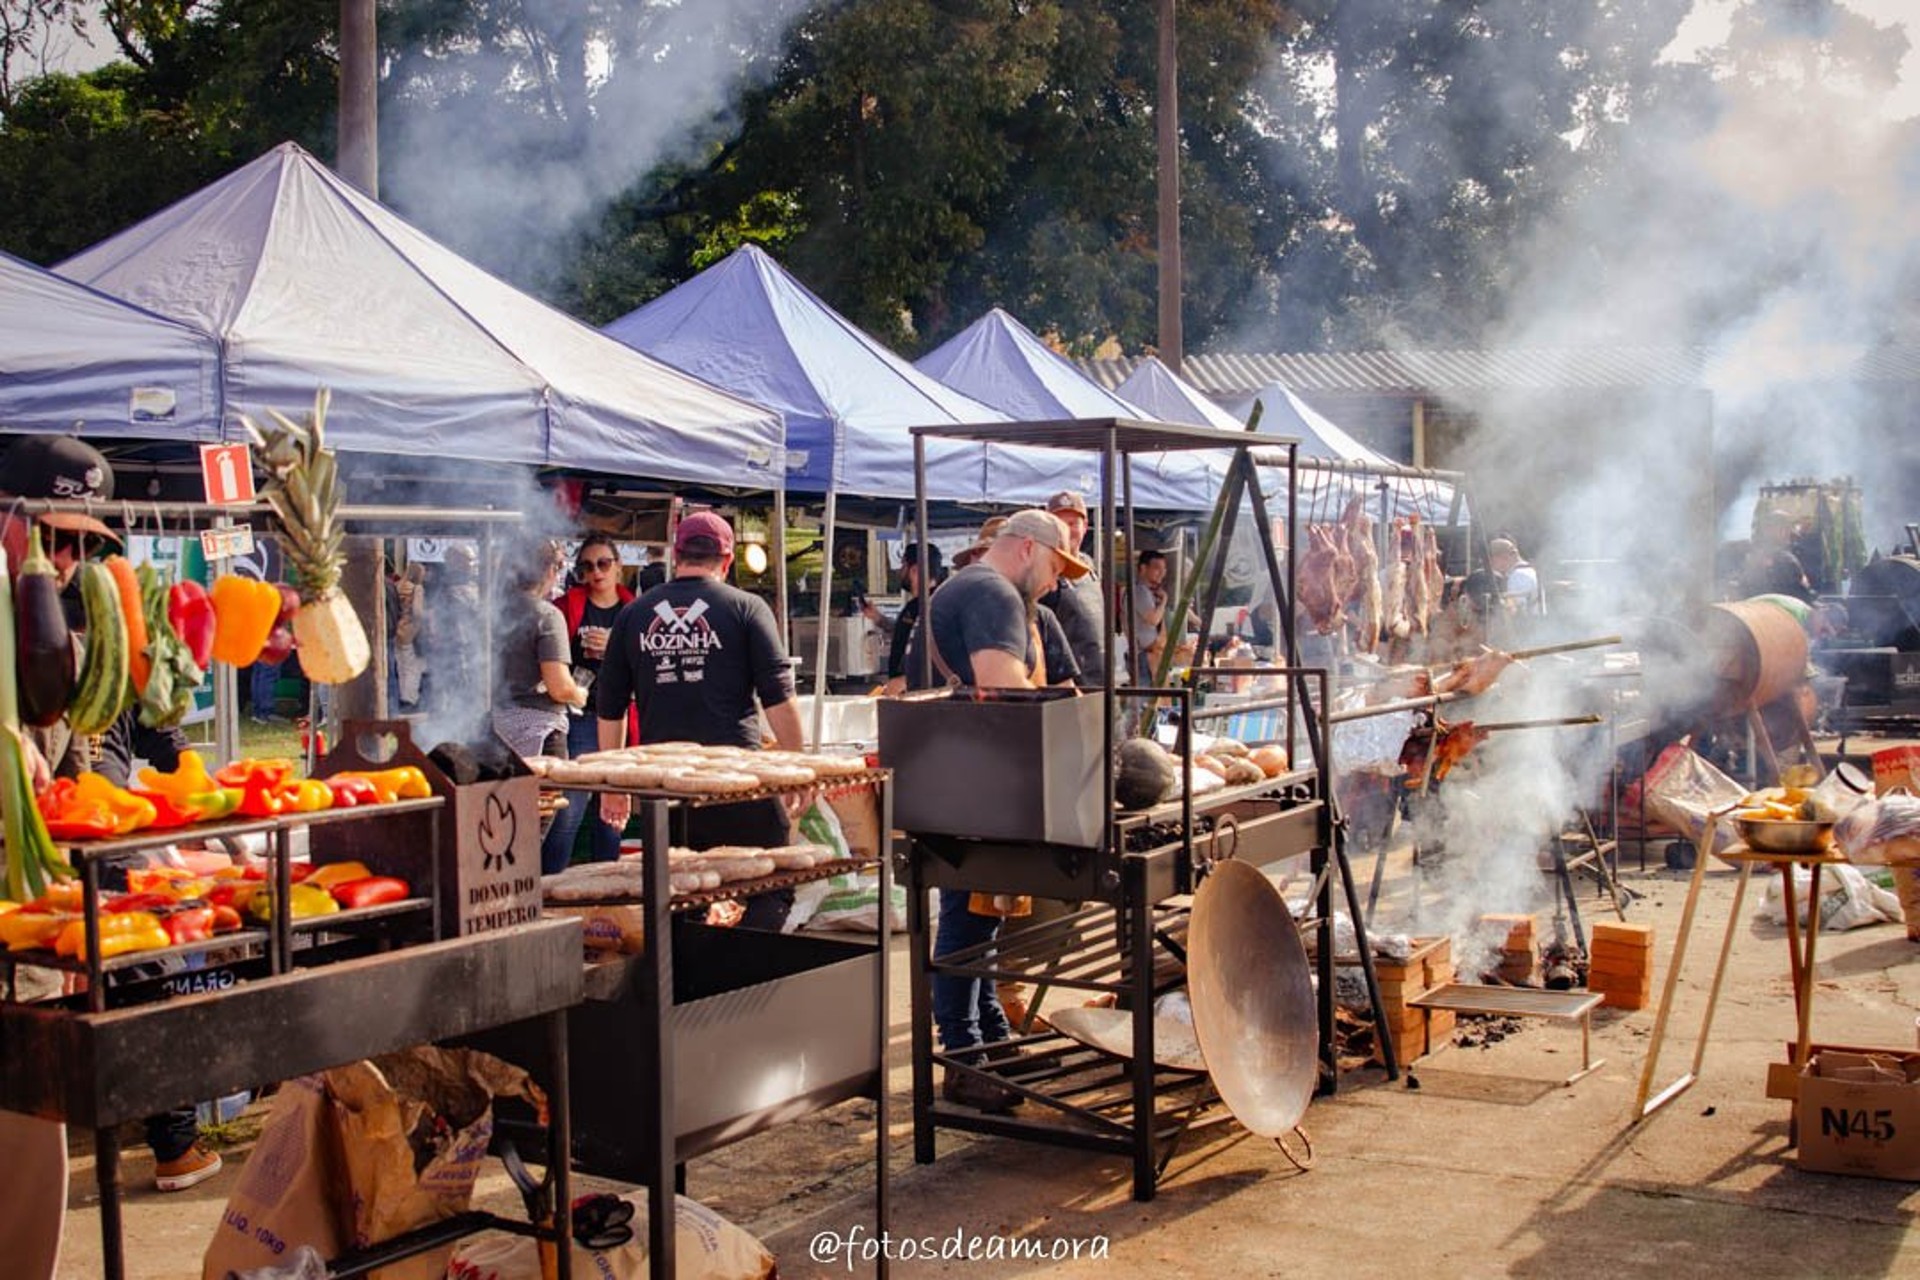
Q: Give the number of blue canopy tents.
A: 6